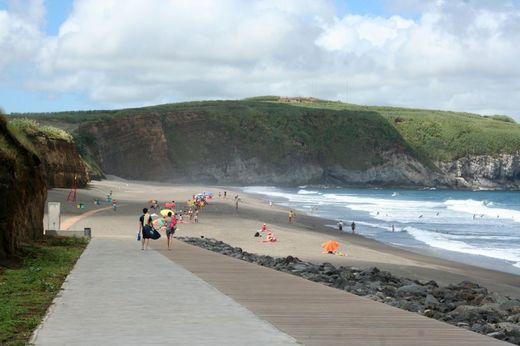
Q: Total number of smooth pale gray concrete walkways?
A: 1